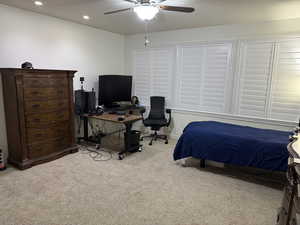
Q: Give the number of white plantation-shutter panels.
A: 6